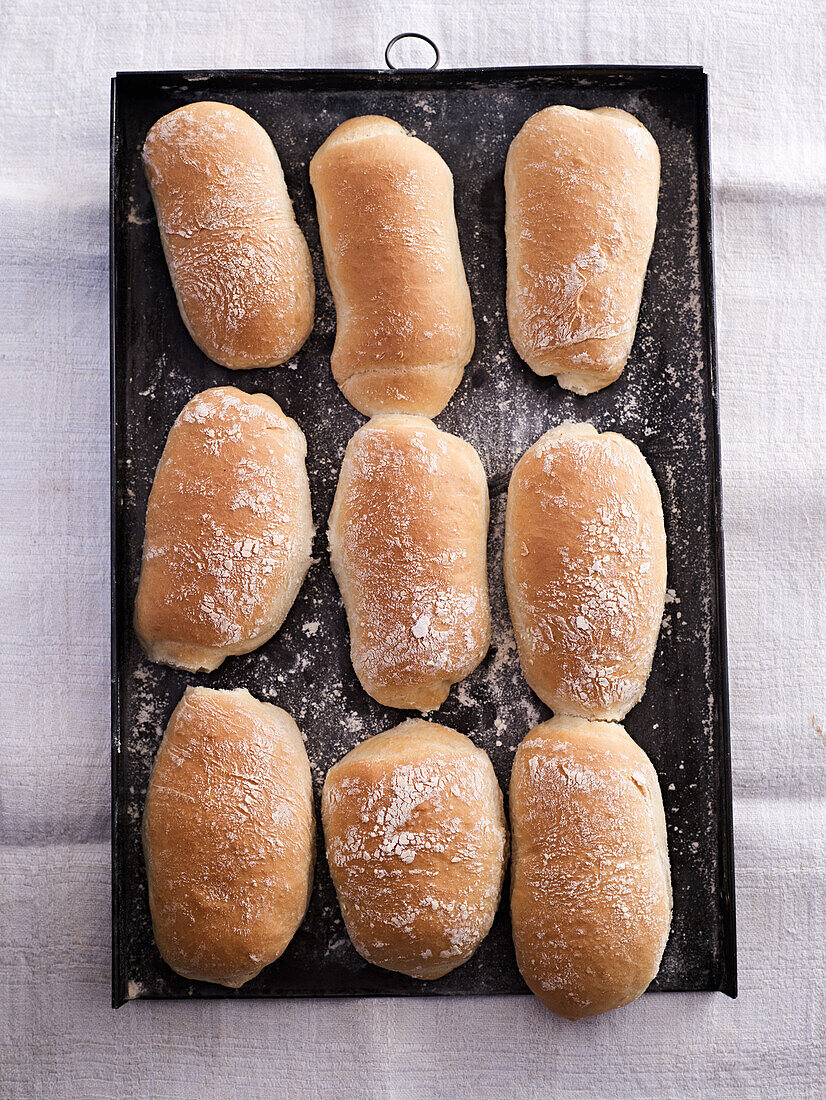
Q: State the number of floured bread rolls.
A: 9